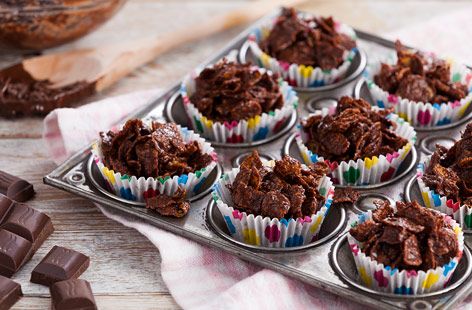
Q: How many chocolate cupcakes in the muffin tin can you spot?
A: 8